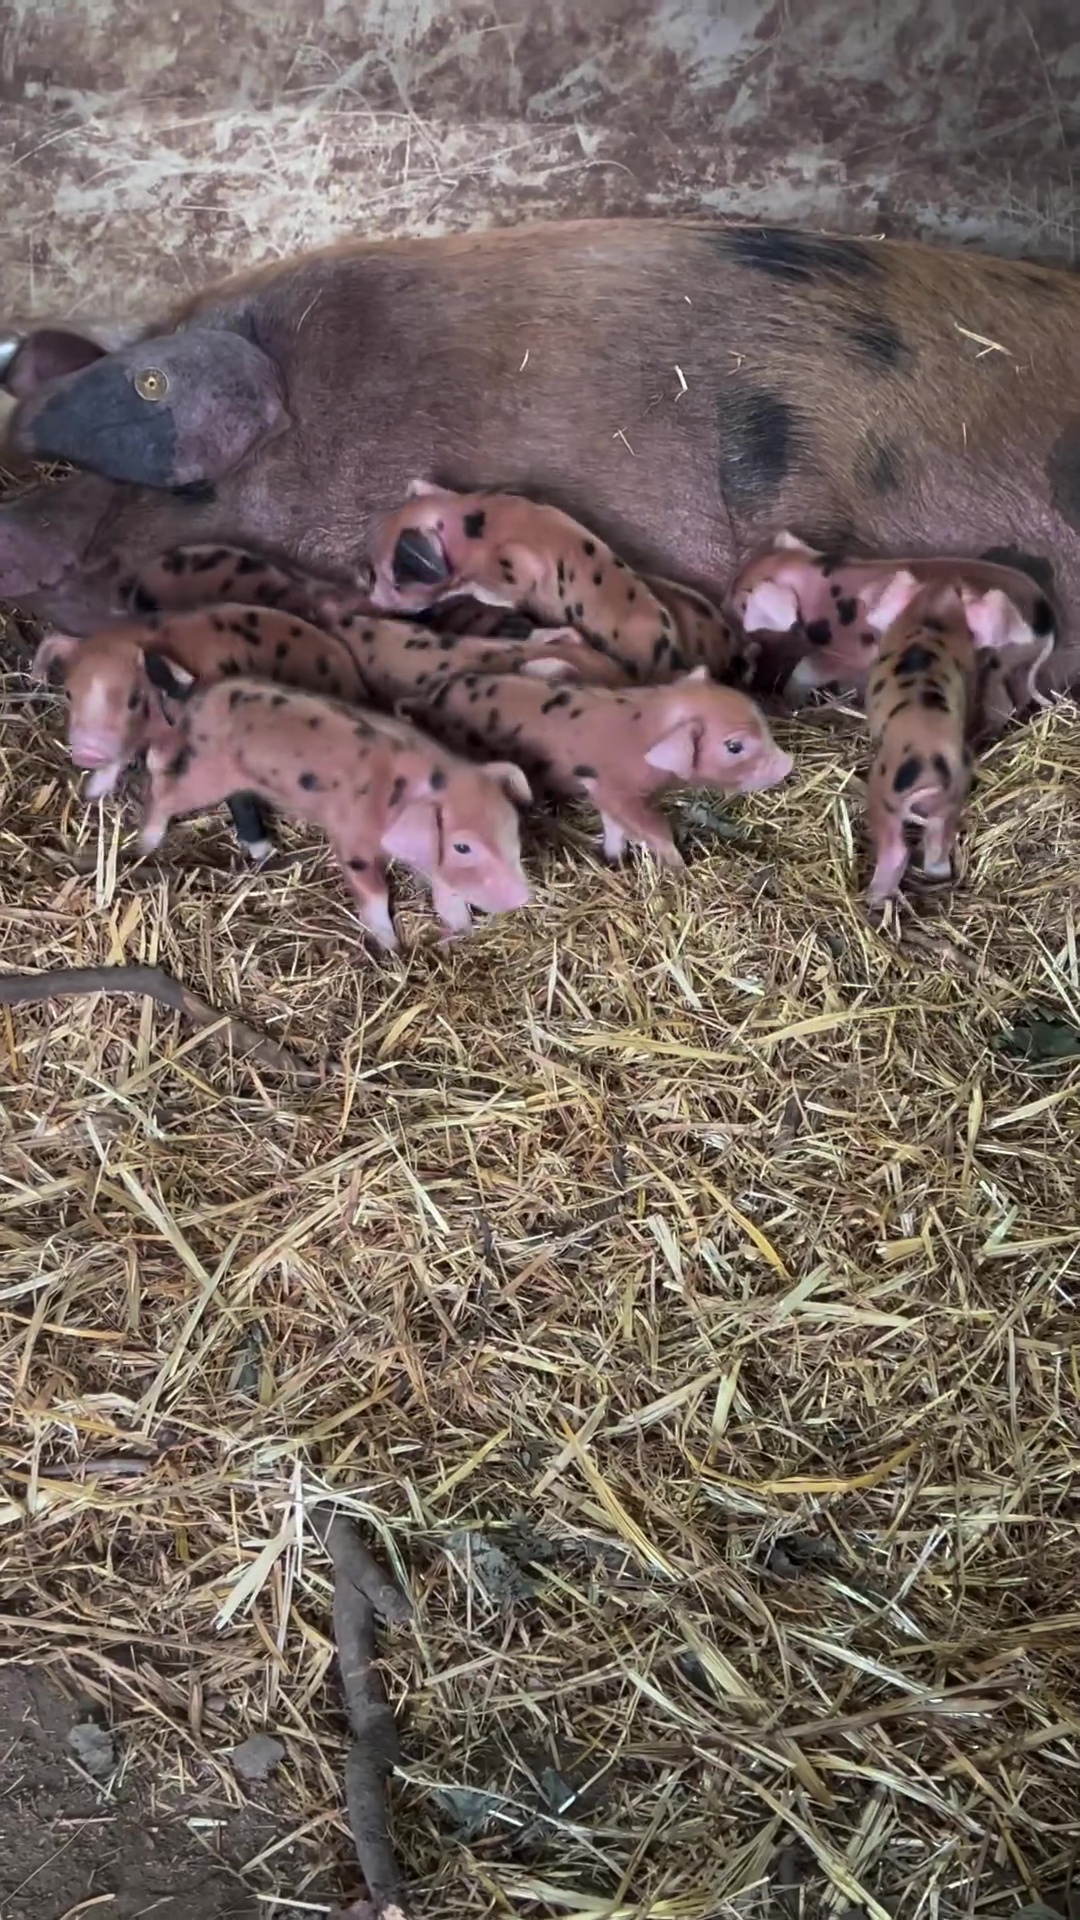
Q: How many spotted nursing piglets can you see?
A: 9